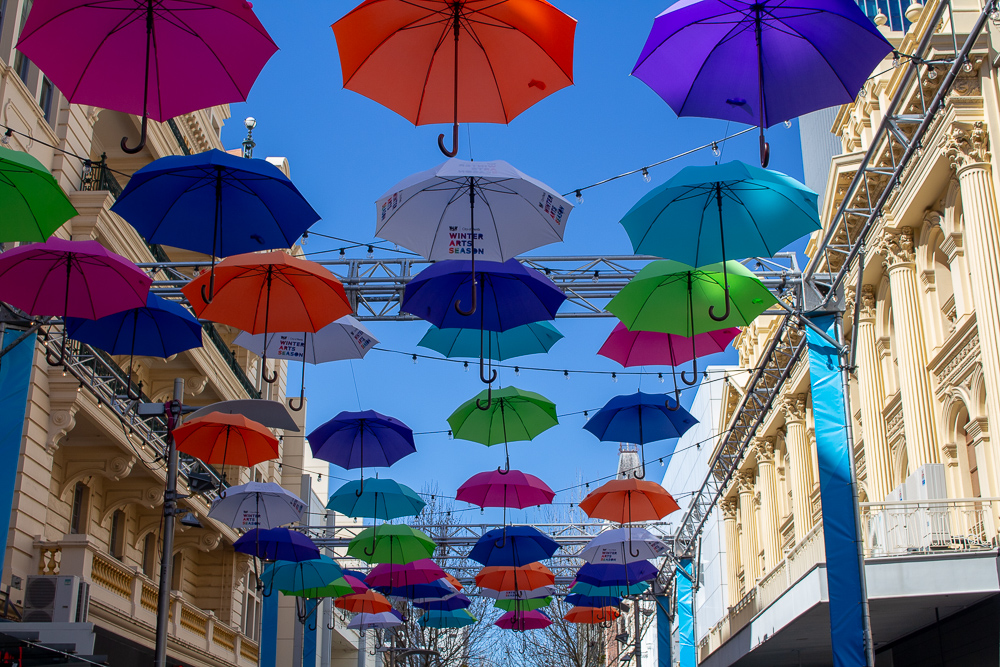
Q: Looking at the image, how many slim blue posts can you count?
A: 6